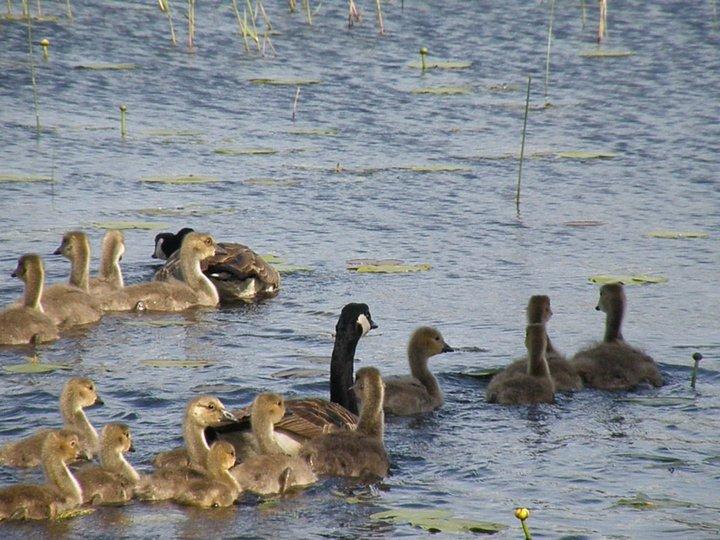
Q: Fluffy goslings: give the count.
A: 15